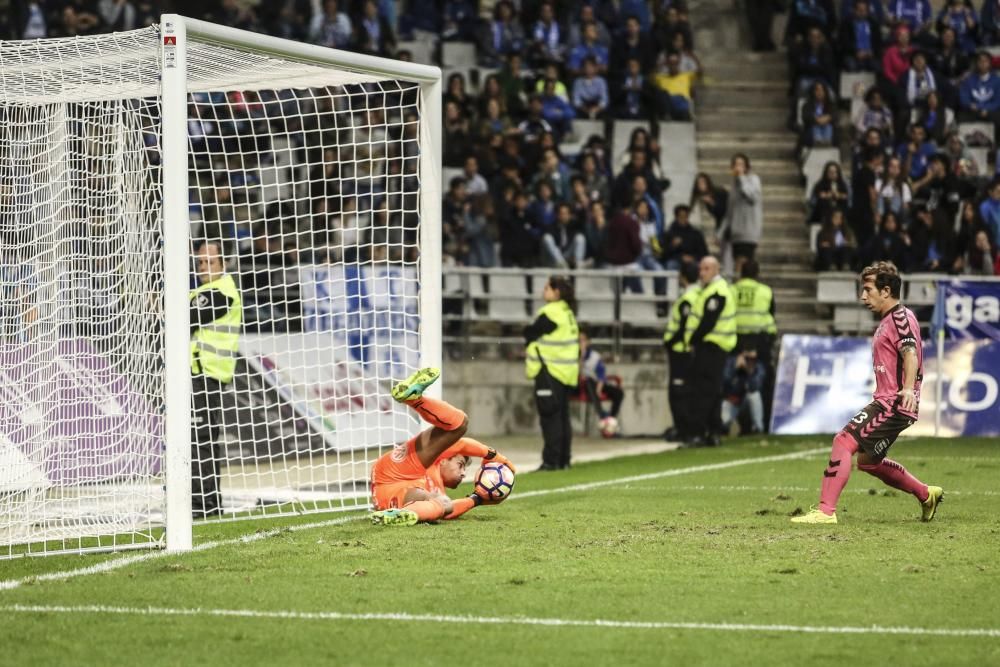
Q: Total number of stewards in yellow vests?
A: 5